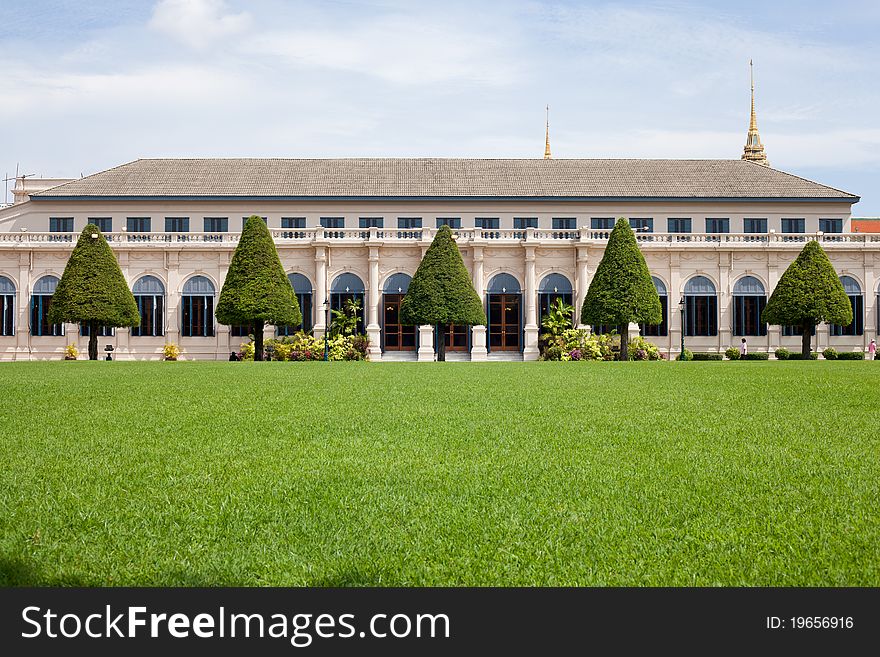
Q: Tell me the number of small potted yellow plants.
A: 2